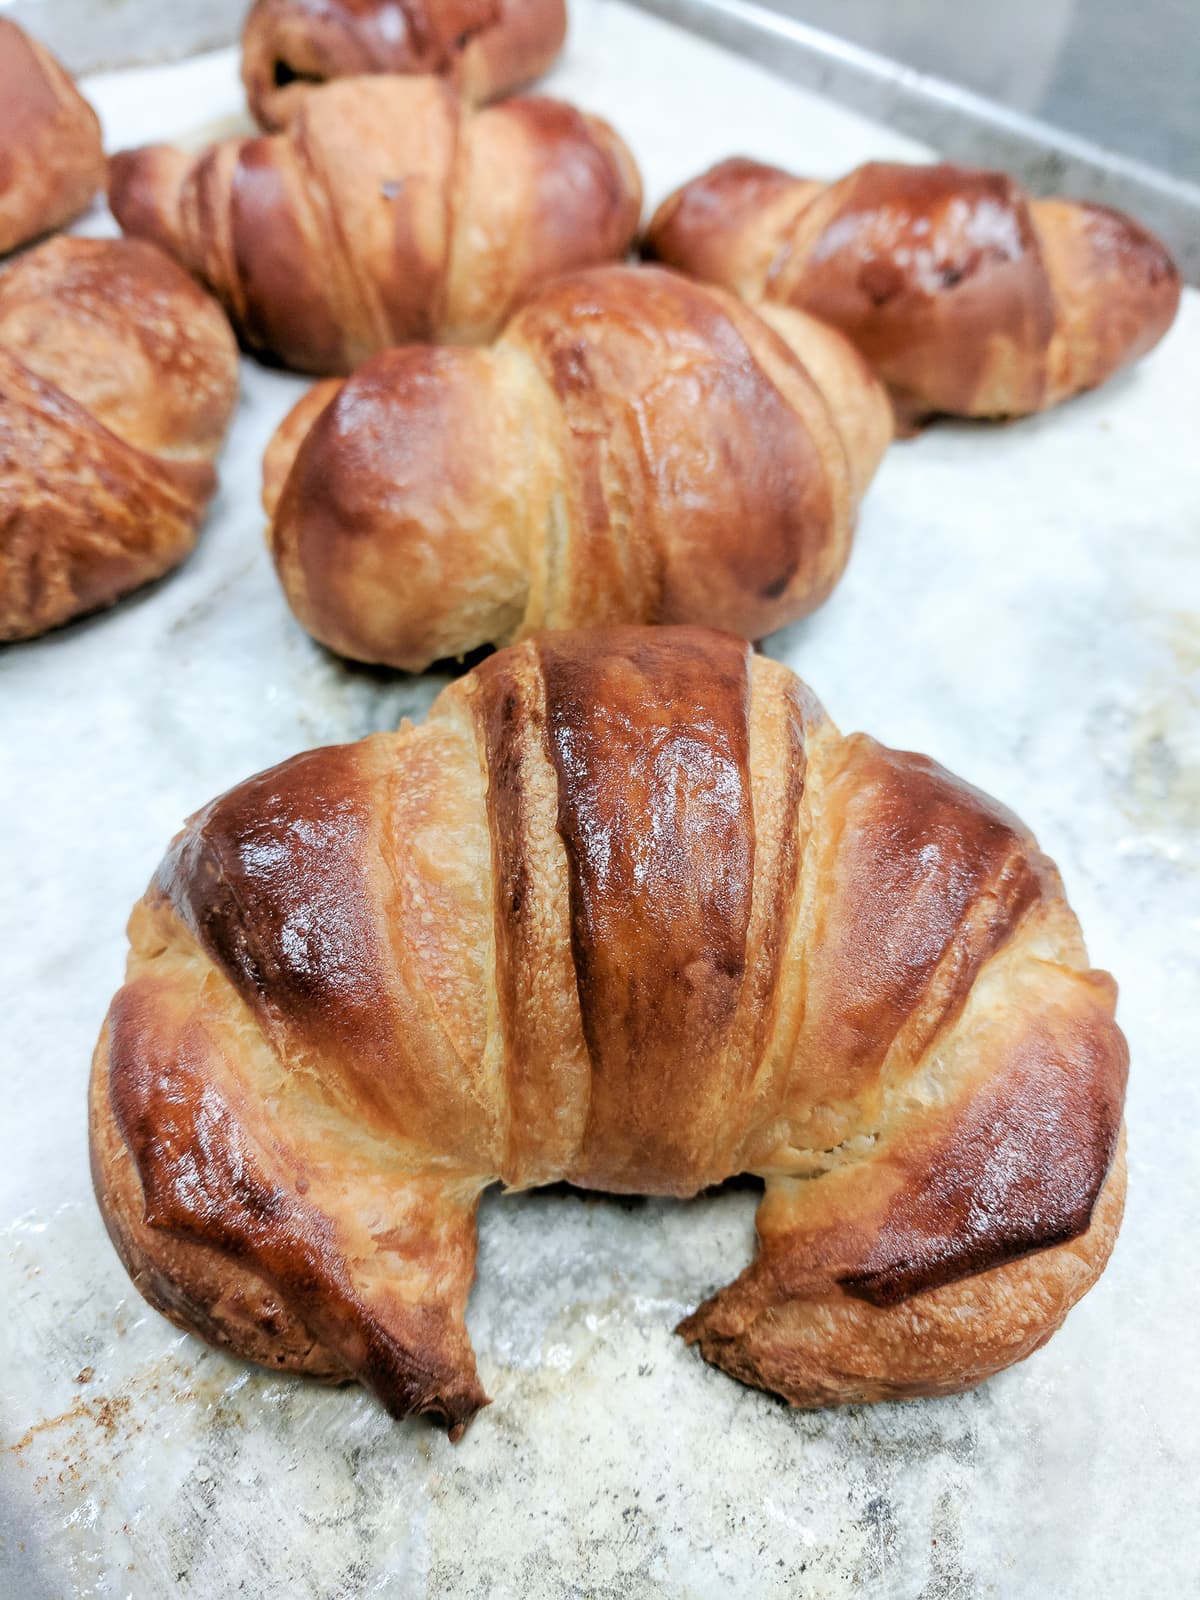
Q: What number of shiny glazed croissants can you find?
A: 7